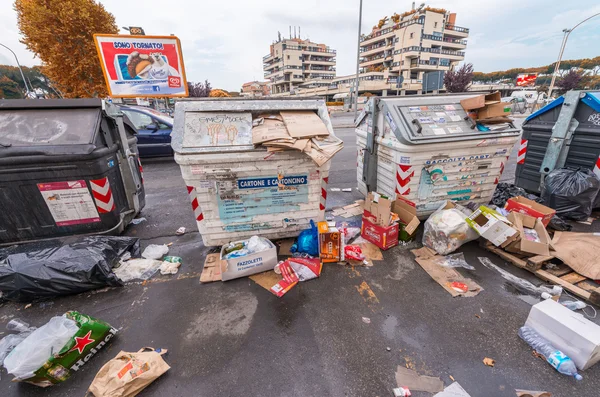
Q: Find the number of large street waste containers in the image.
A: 4